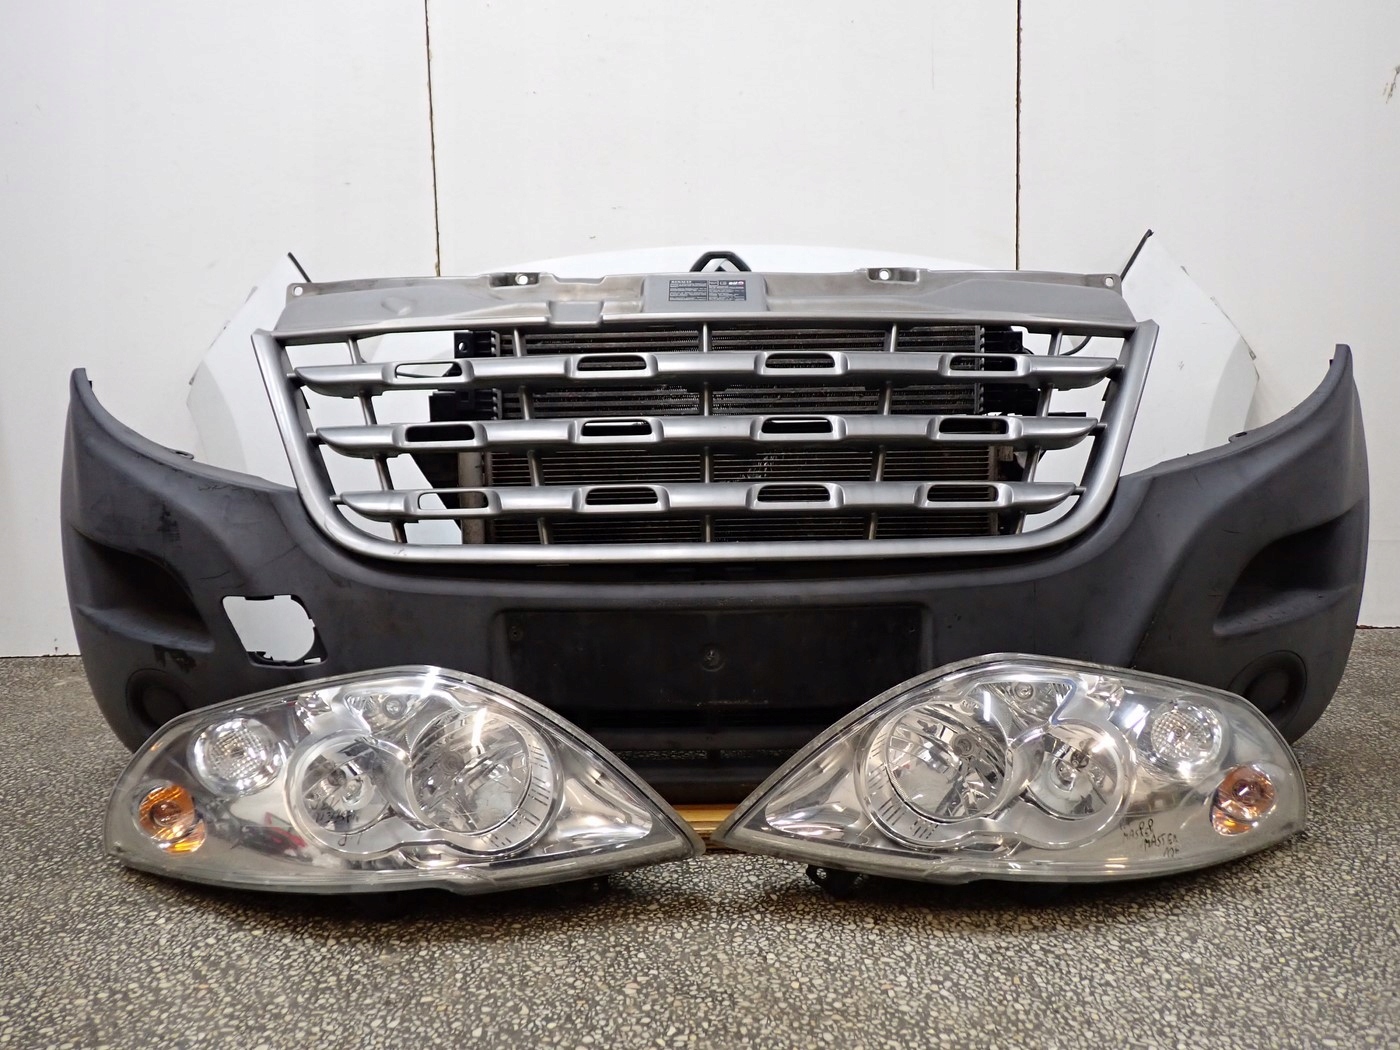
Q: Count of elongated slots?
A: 12